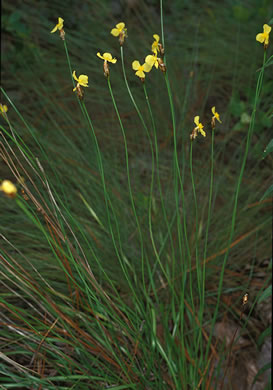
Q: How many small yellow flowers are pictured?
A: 12